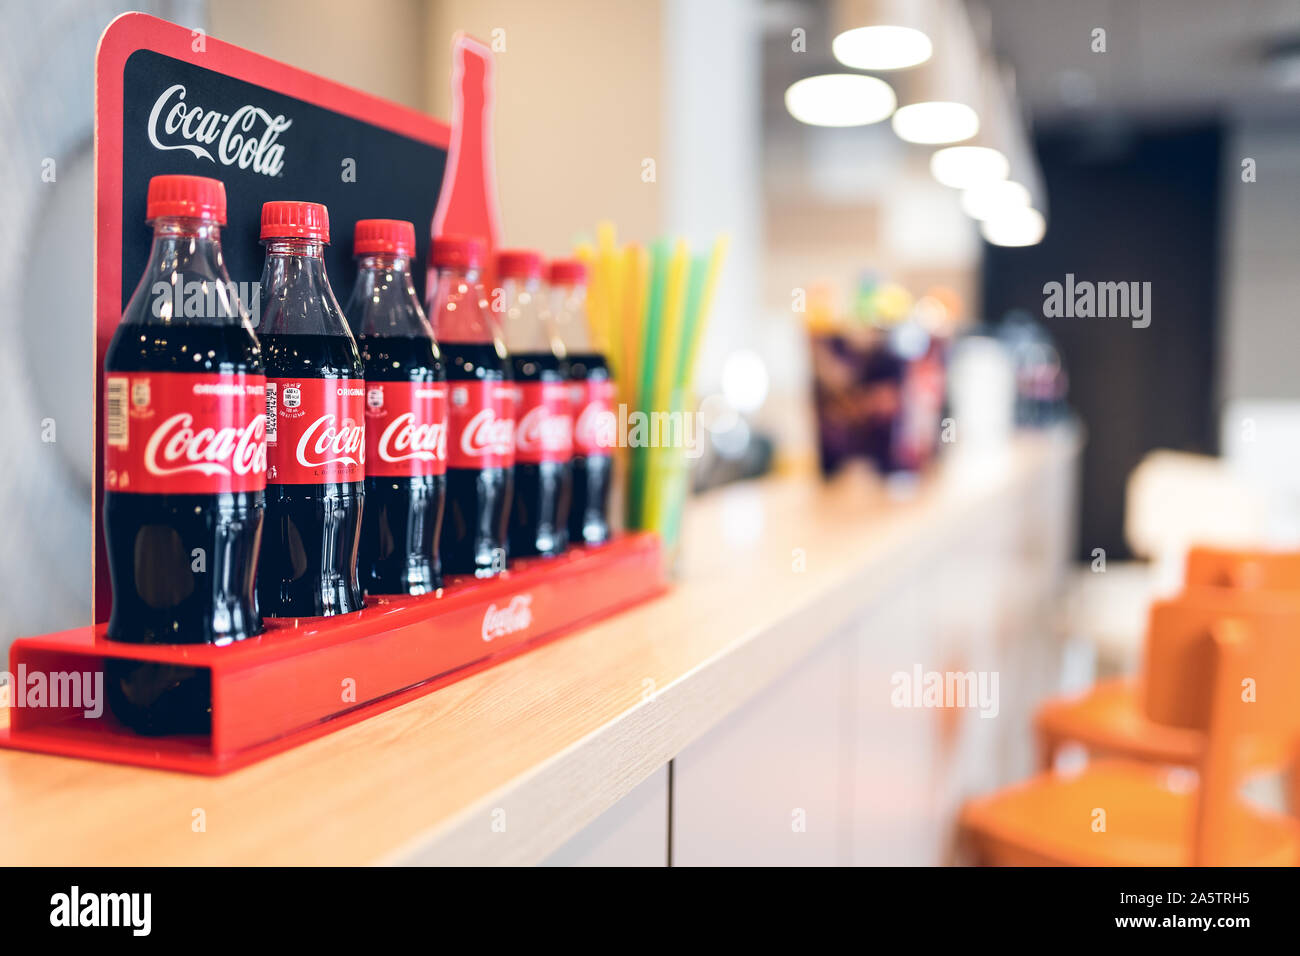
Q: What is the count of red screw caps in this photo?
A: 6